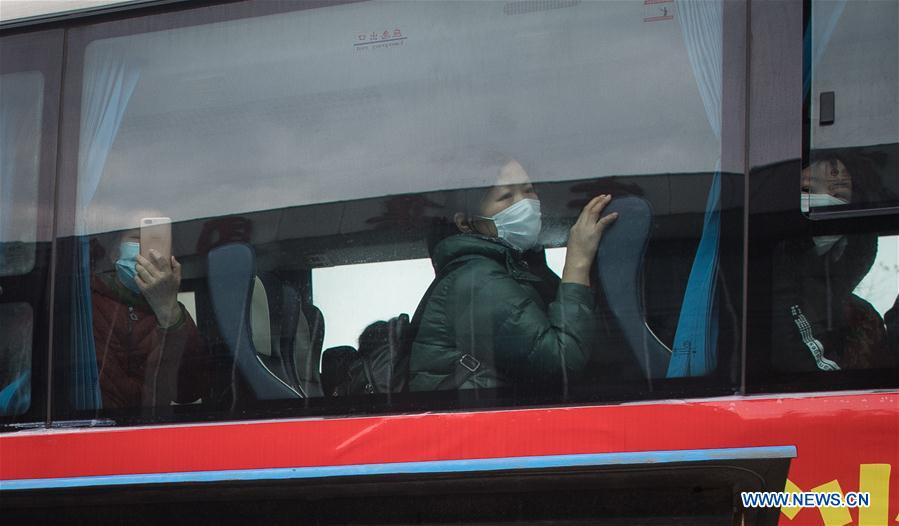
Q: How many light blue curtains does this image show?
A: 4